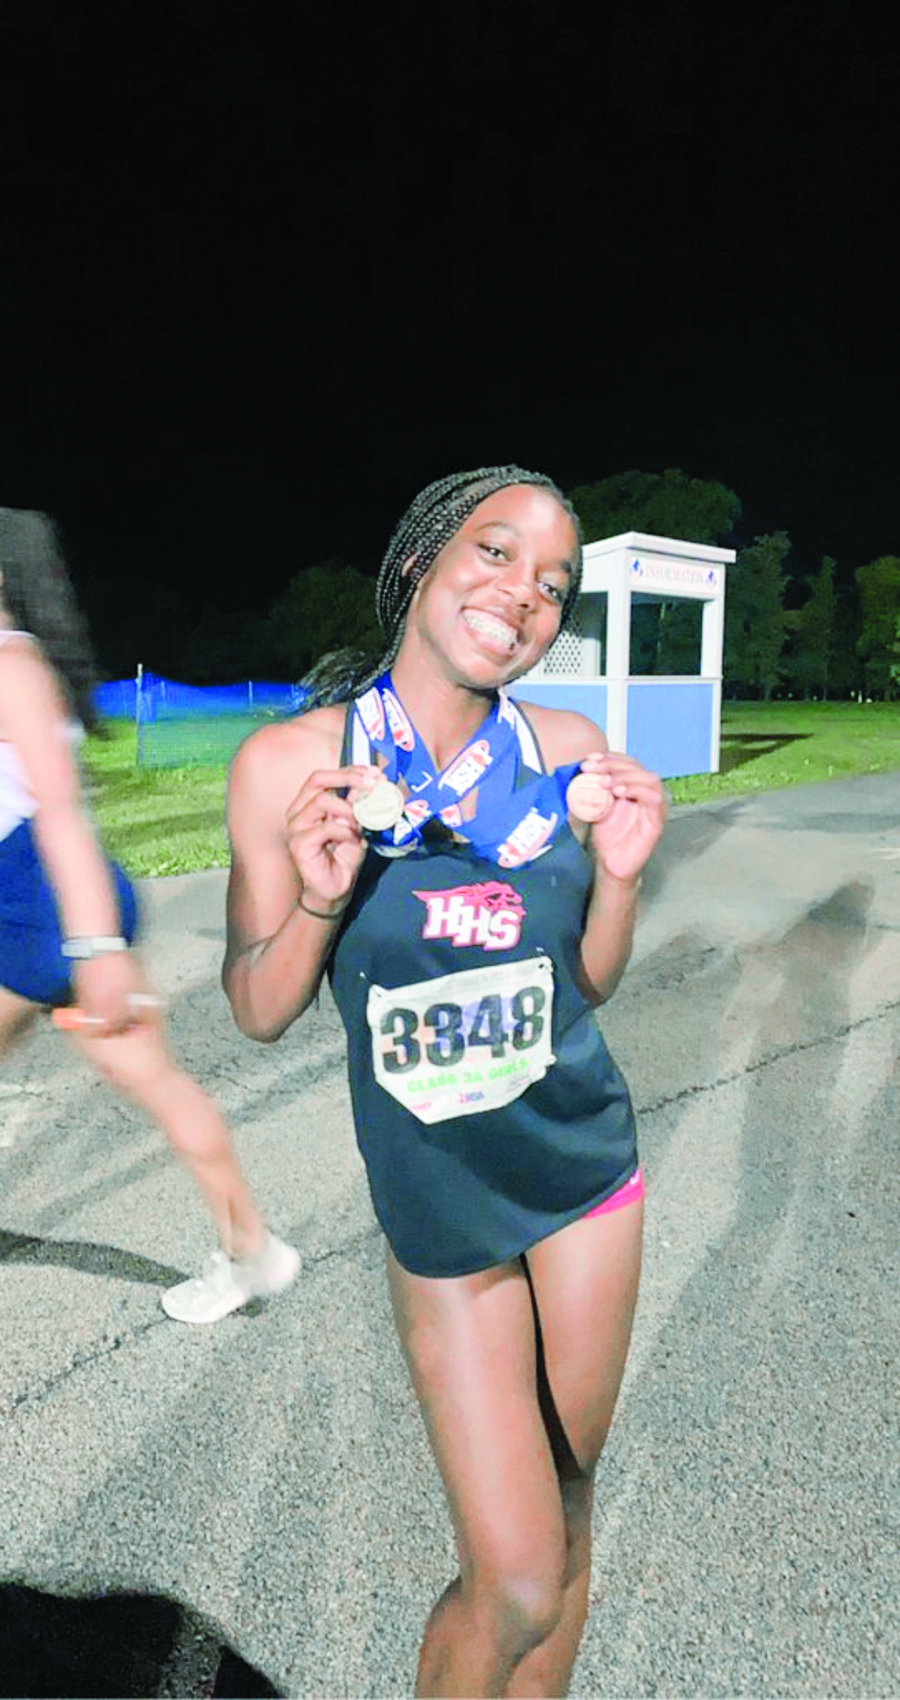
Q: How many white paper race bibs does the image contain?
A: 1